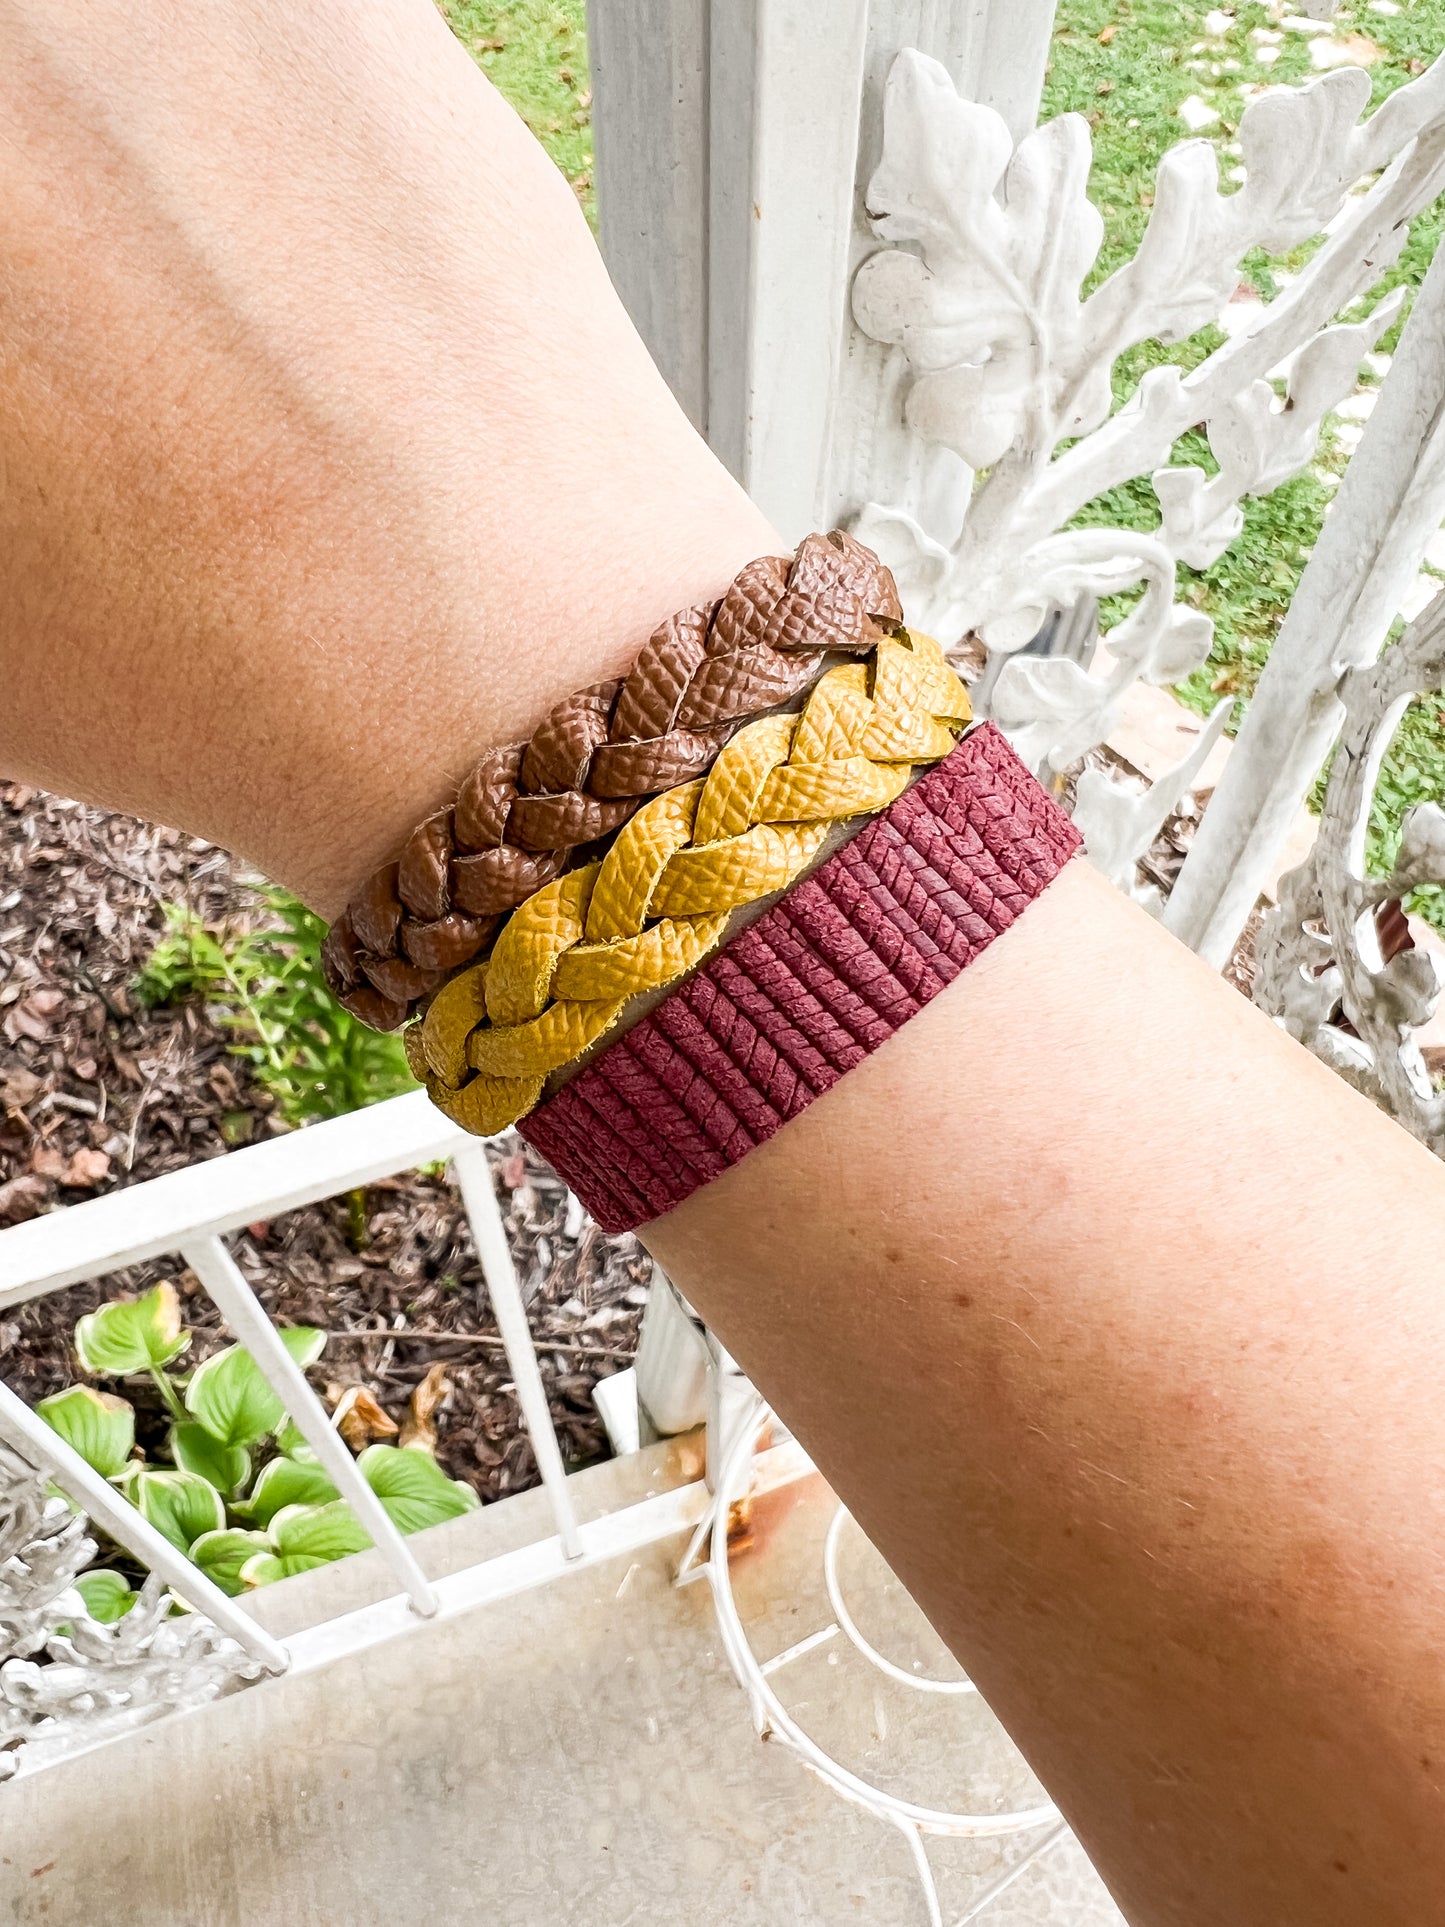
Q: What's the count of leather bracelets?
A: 3